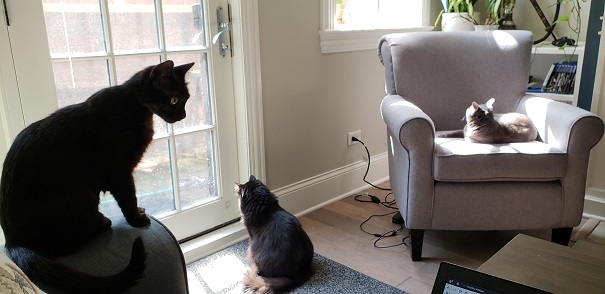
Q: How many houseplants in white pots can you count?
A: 2